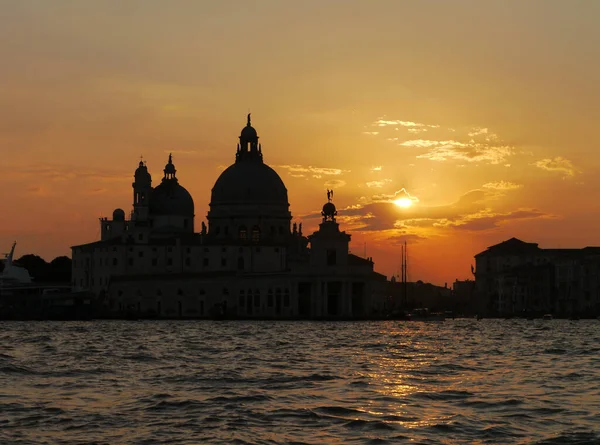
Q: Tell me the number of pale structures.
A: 0